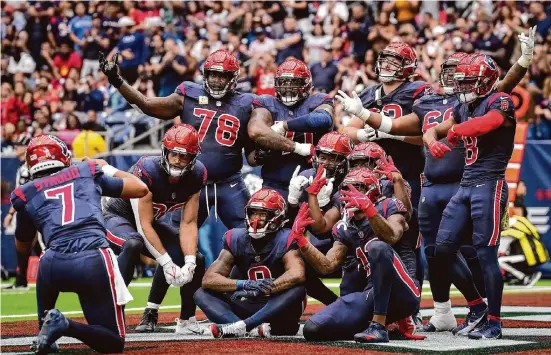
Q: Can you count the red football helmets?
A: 11